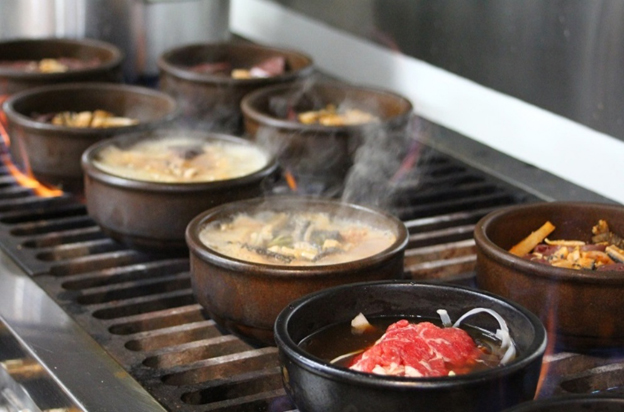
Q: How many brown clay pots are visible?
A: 7